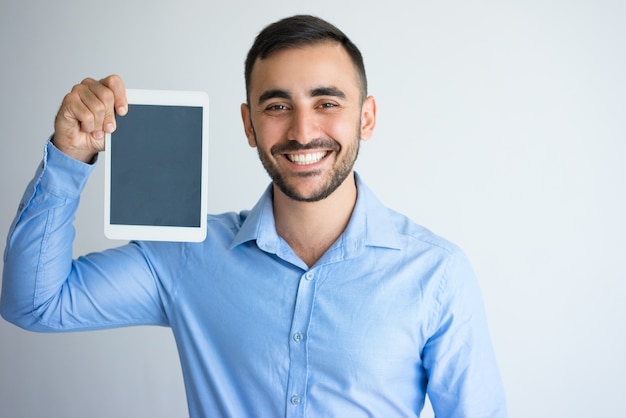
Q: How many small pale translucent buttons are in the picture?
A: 3